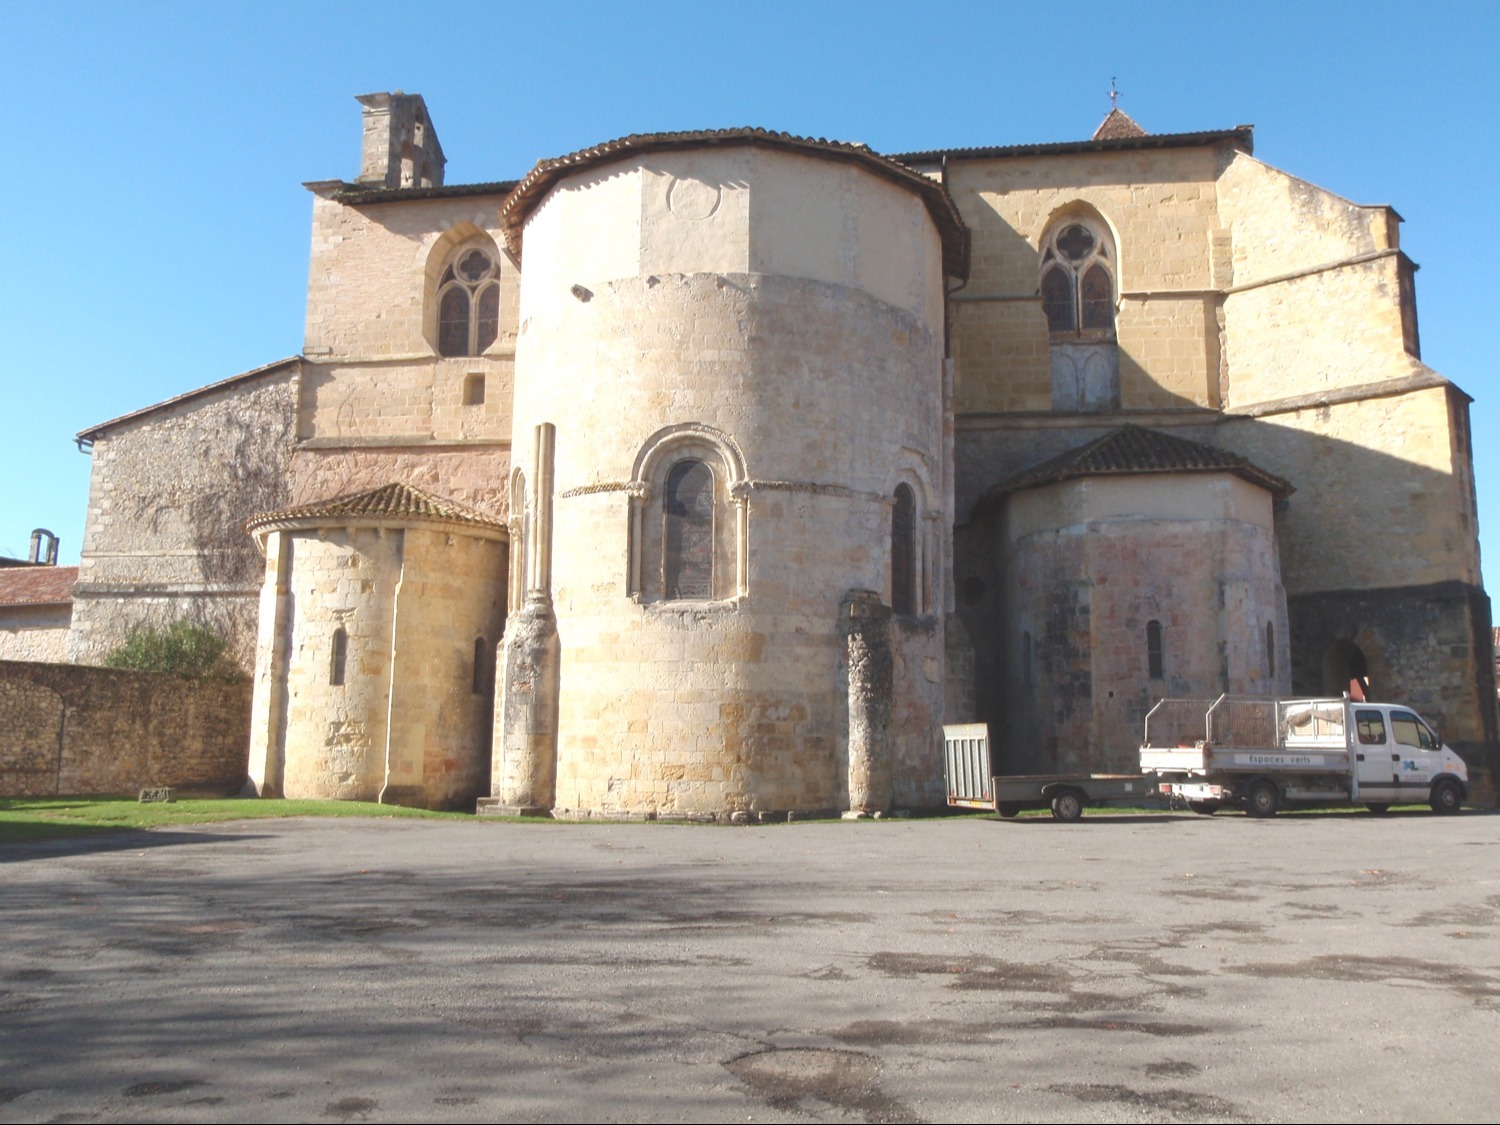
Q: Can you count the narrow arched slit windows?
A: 5